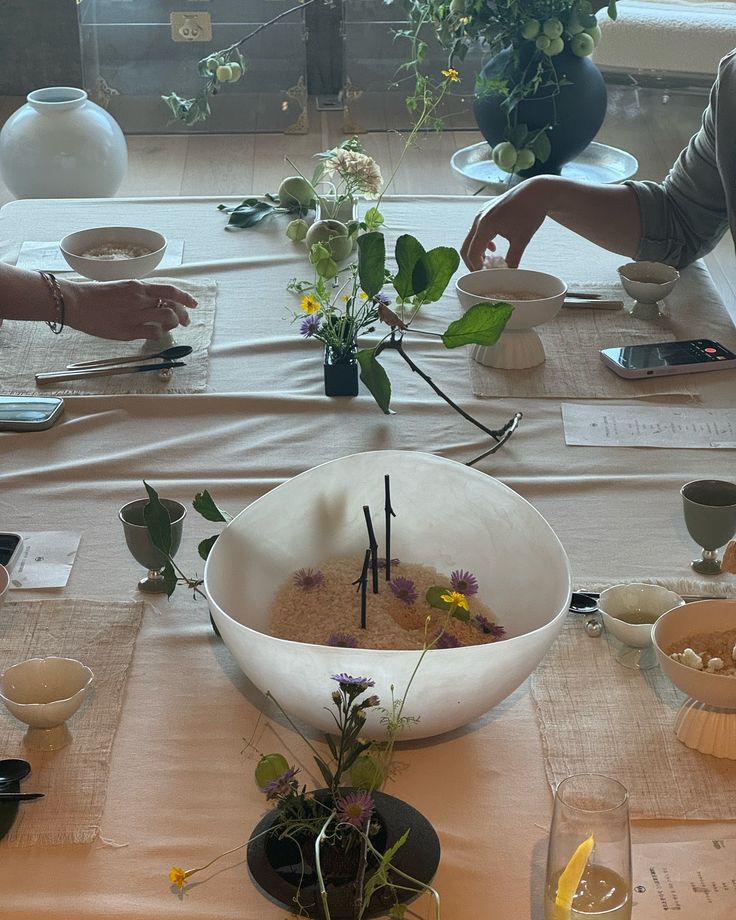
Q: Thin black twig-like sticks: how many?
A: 3